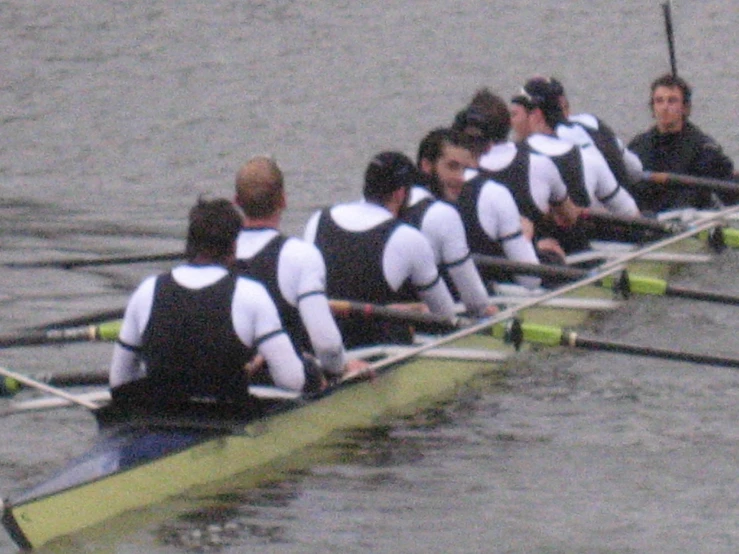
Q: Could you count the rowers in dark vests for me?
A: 8